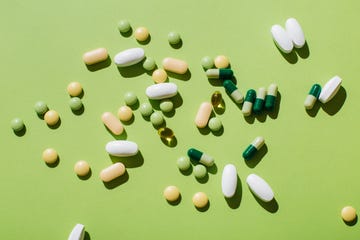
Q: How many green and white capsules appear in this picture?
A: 8